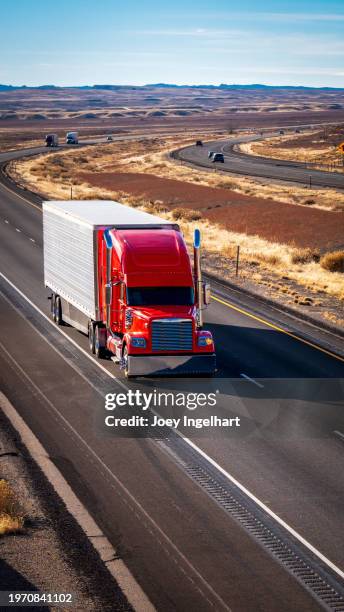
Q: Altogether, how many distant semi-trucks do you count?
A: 2